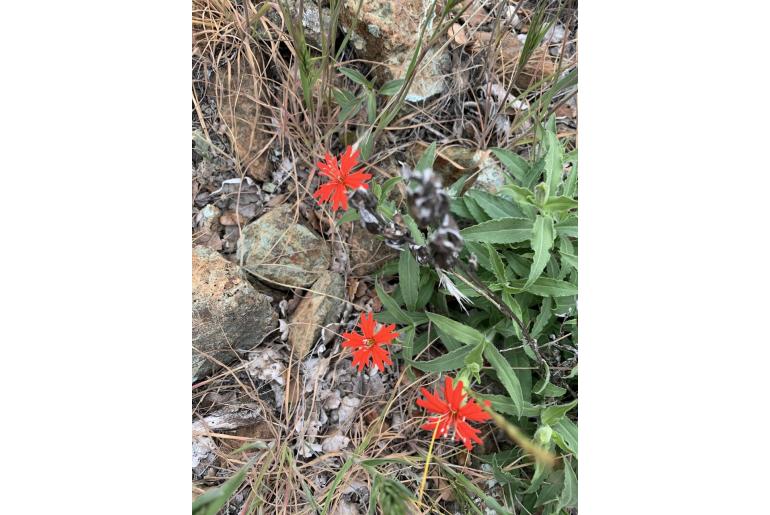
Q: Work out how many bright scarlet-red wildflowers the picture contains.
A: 3